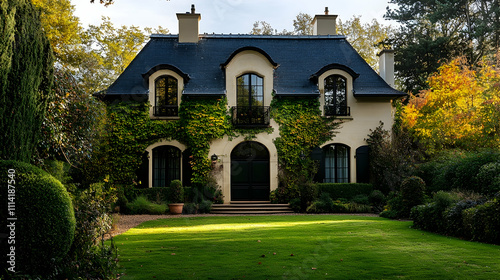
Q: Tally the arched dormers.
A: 3